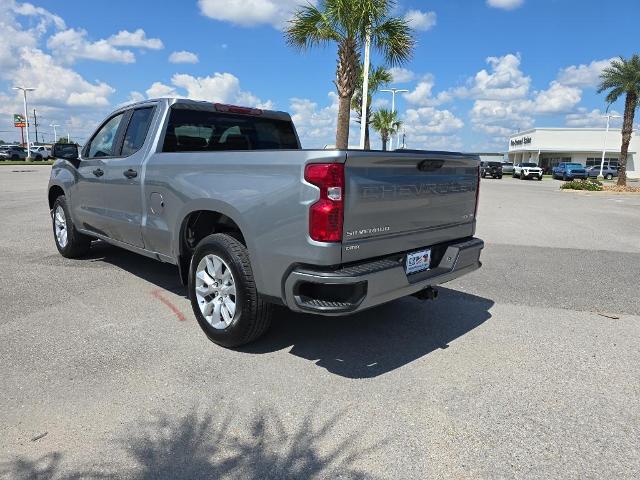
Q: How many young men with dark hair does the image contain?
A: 0